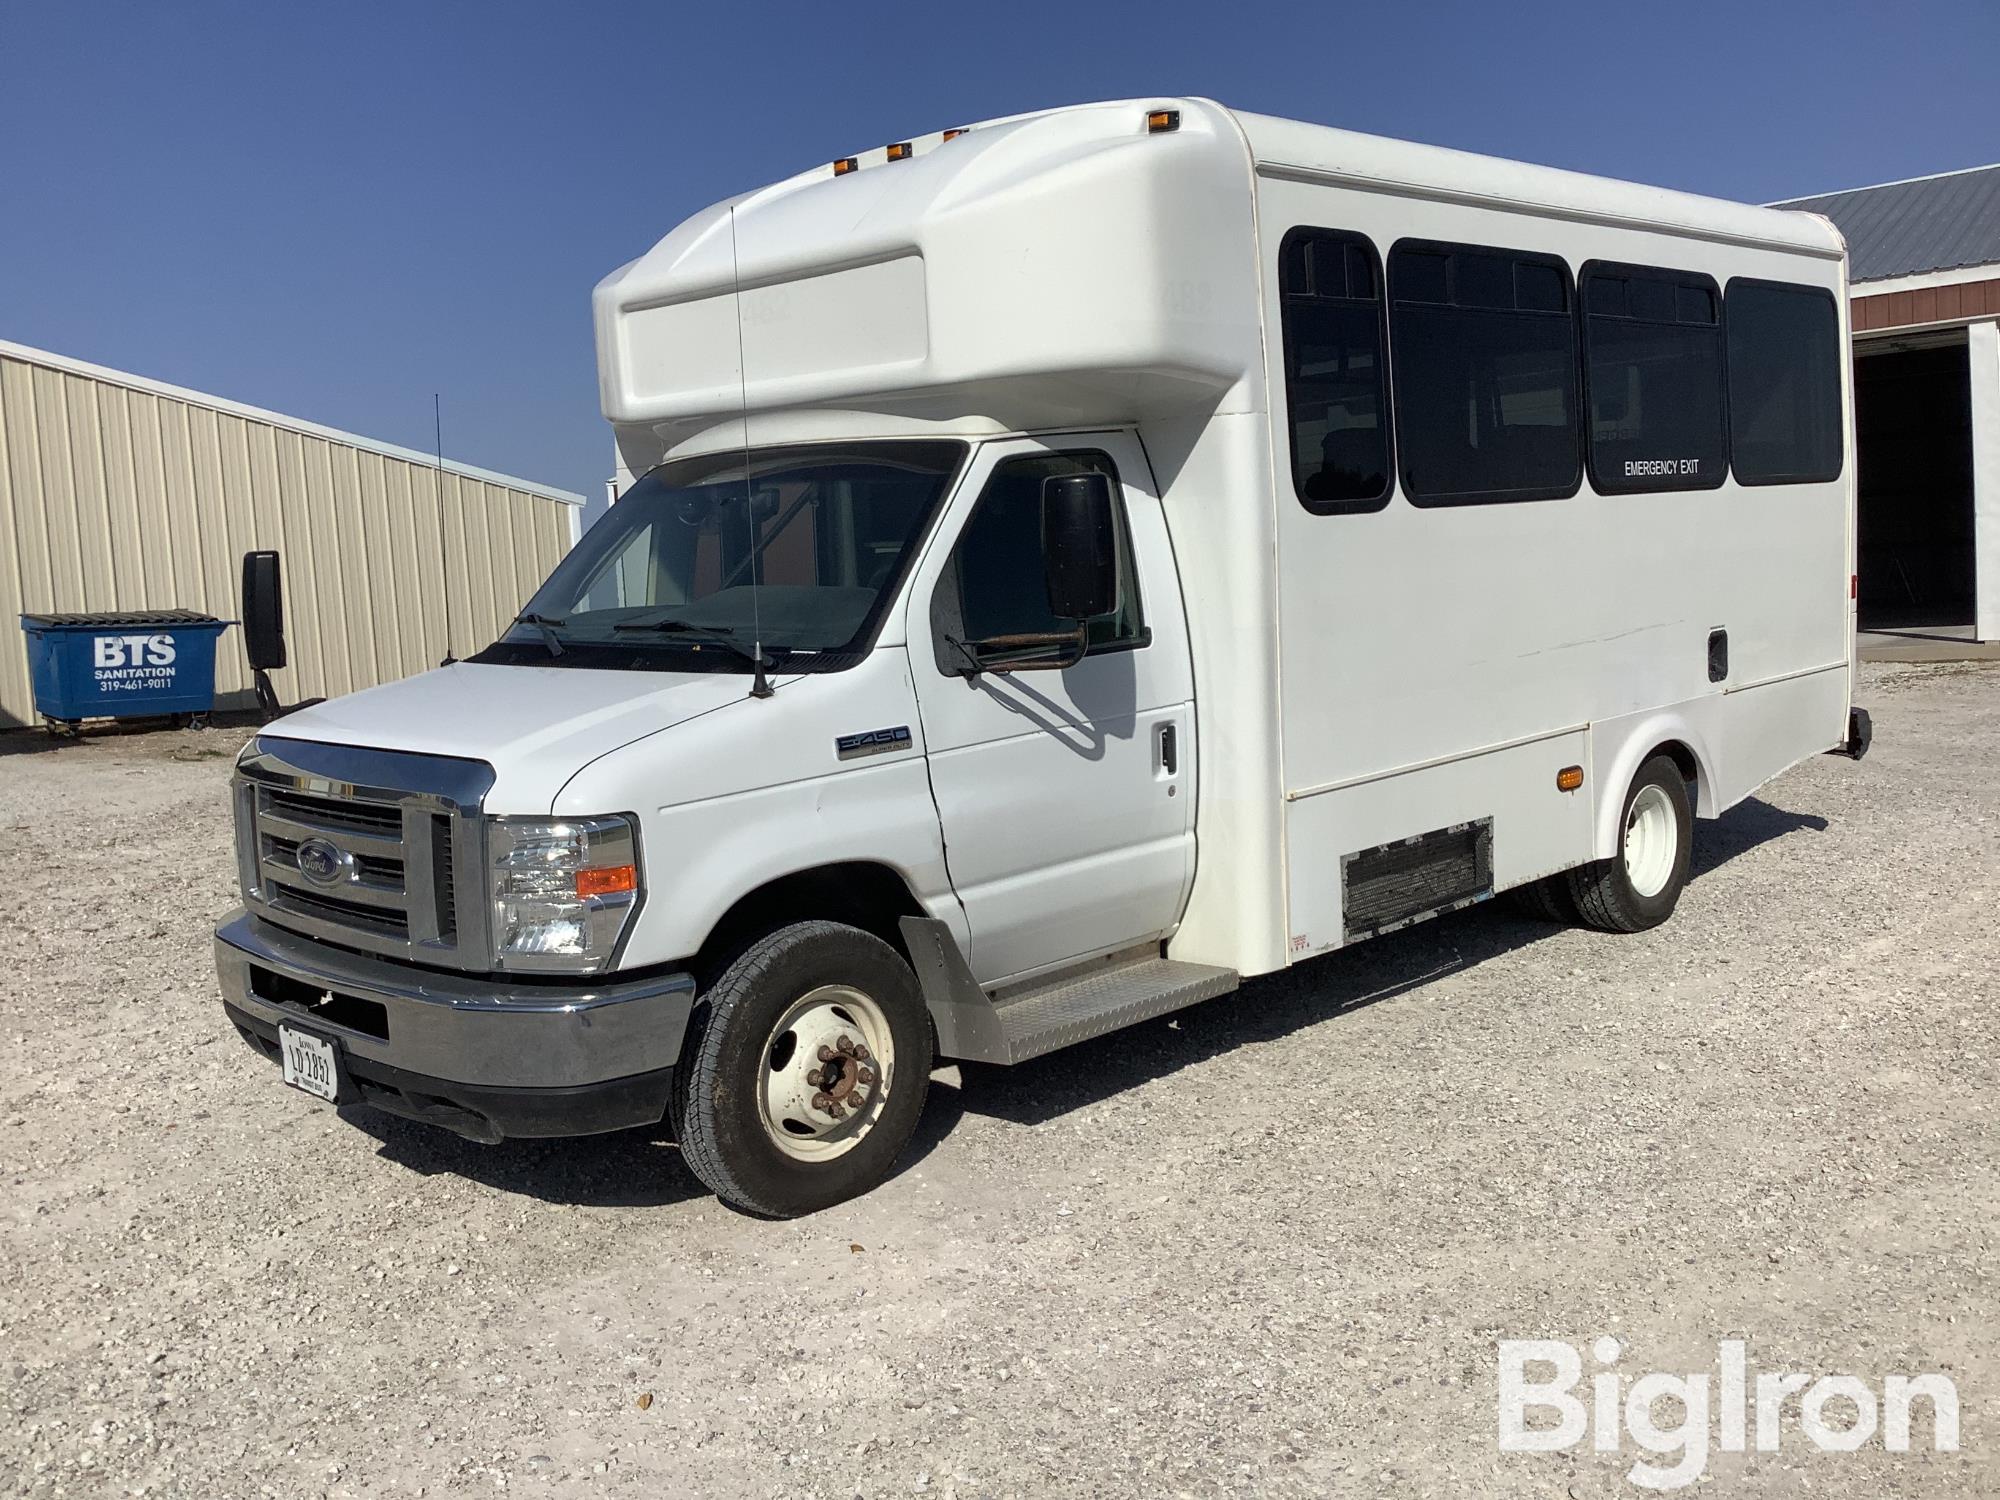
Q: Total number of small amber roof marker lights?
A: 4